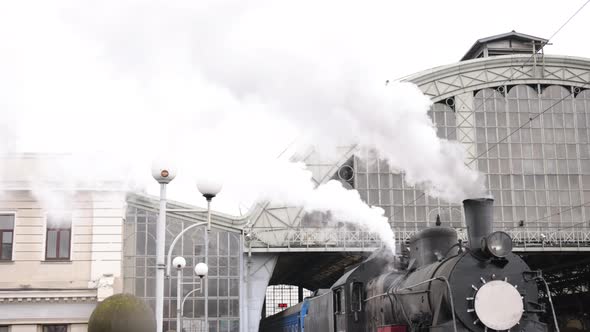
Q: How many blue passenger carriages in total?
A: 1